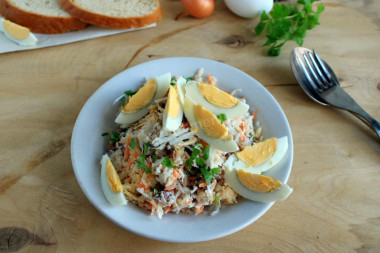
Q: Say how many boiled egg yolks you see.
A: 8